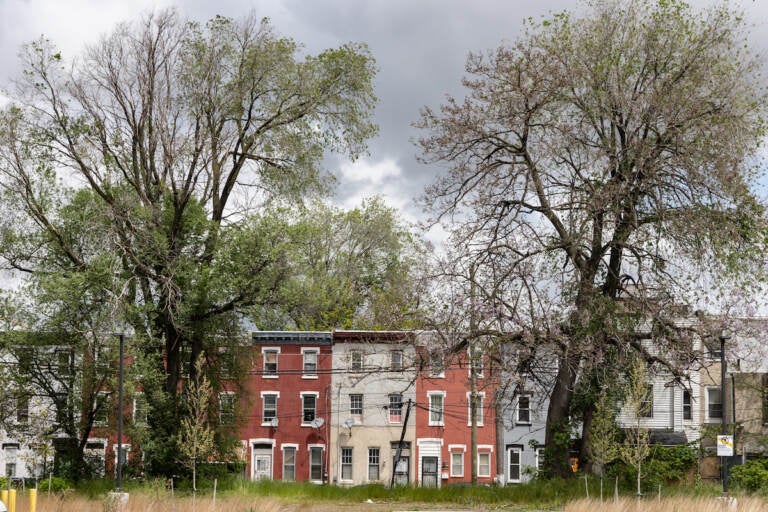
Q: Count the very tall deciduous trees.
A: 2